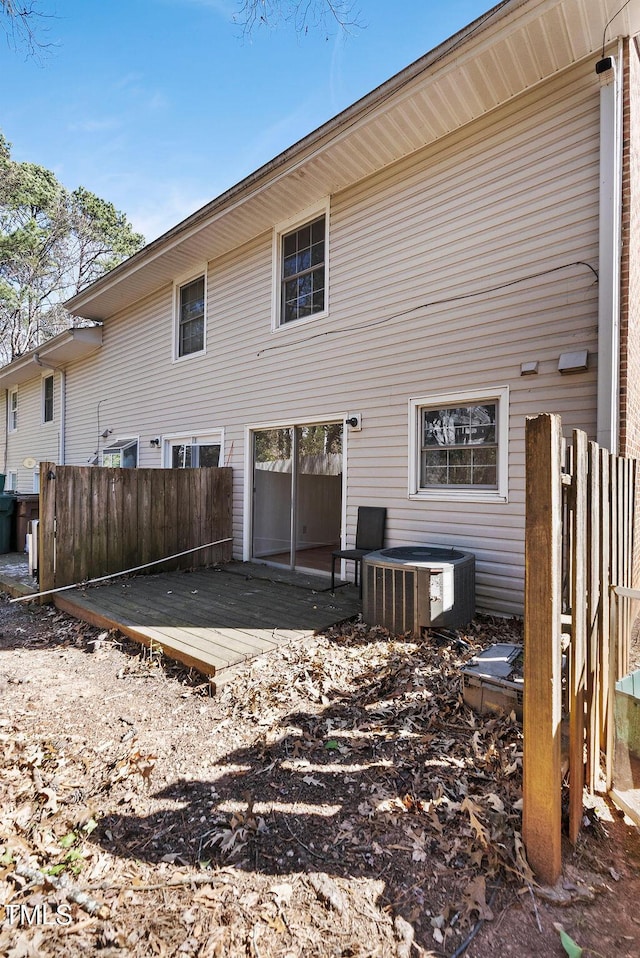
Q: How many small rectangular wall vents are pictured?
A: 2